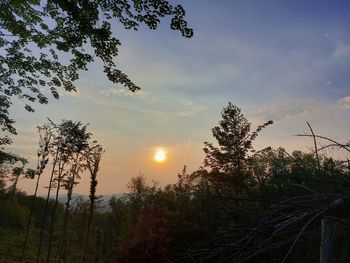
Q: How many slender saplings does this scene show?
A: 5